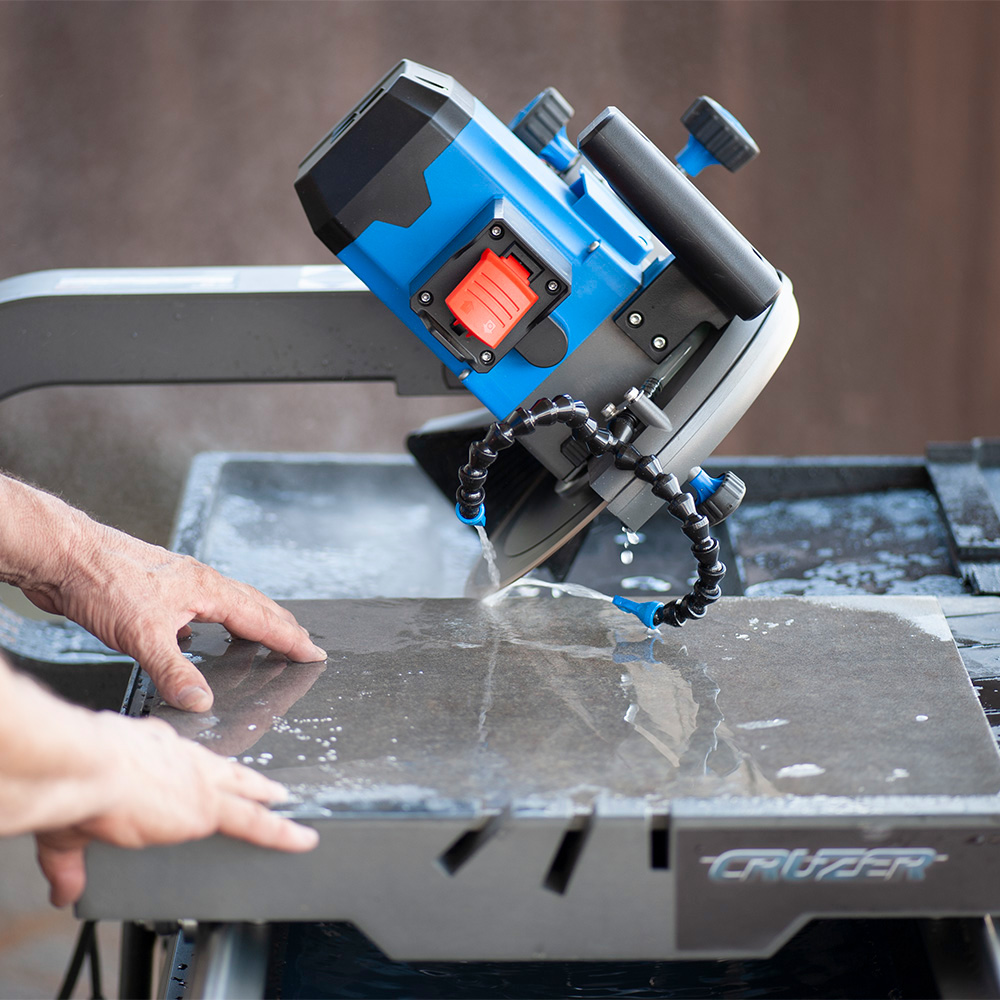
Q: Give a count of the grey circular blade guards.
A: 1